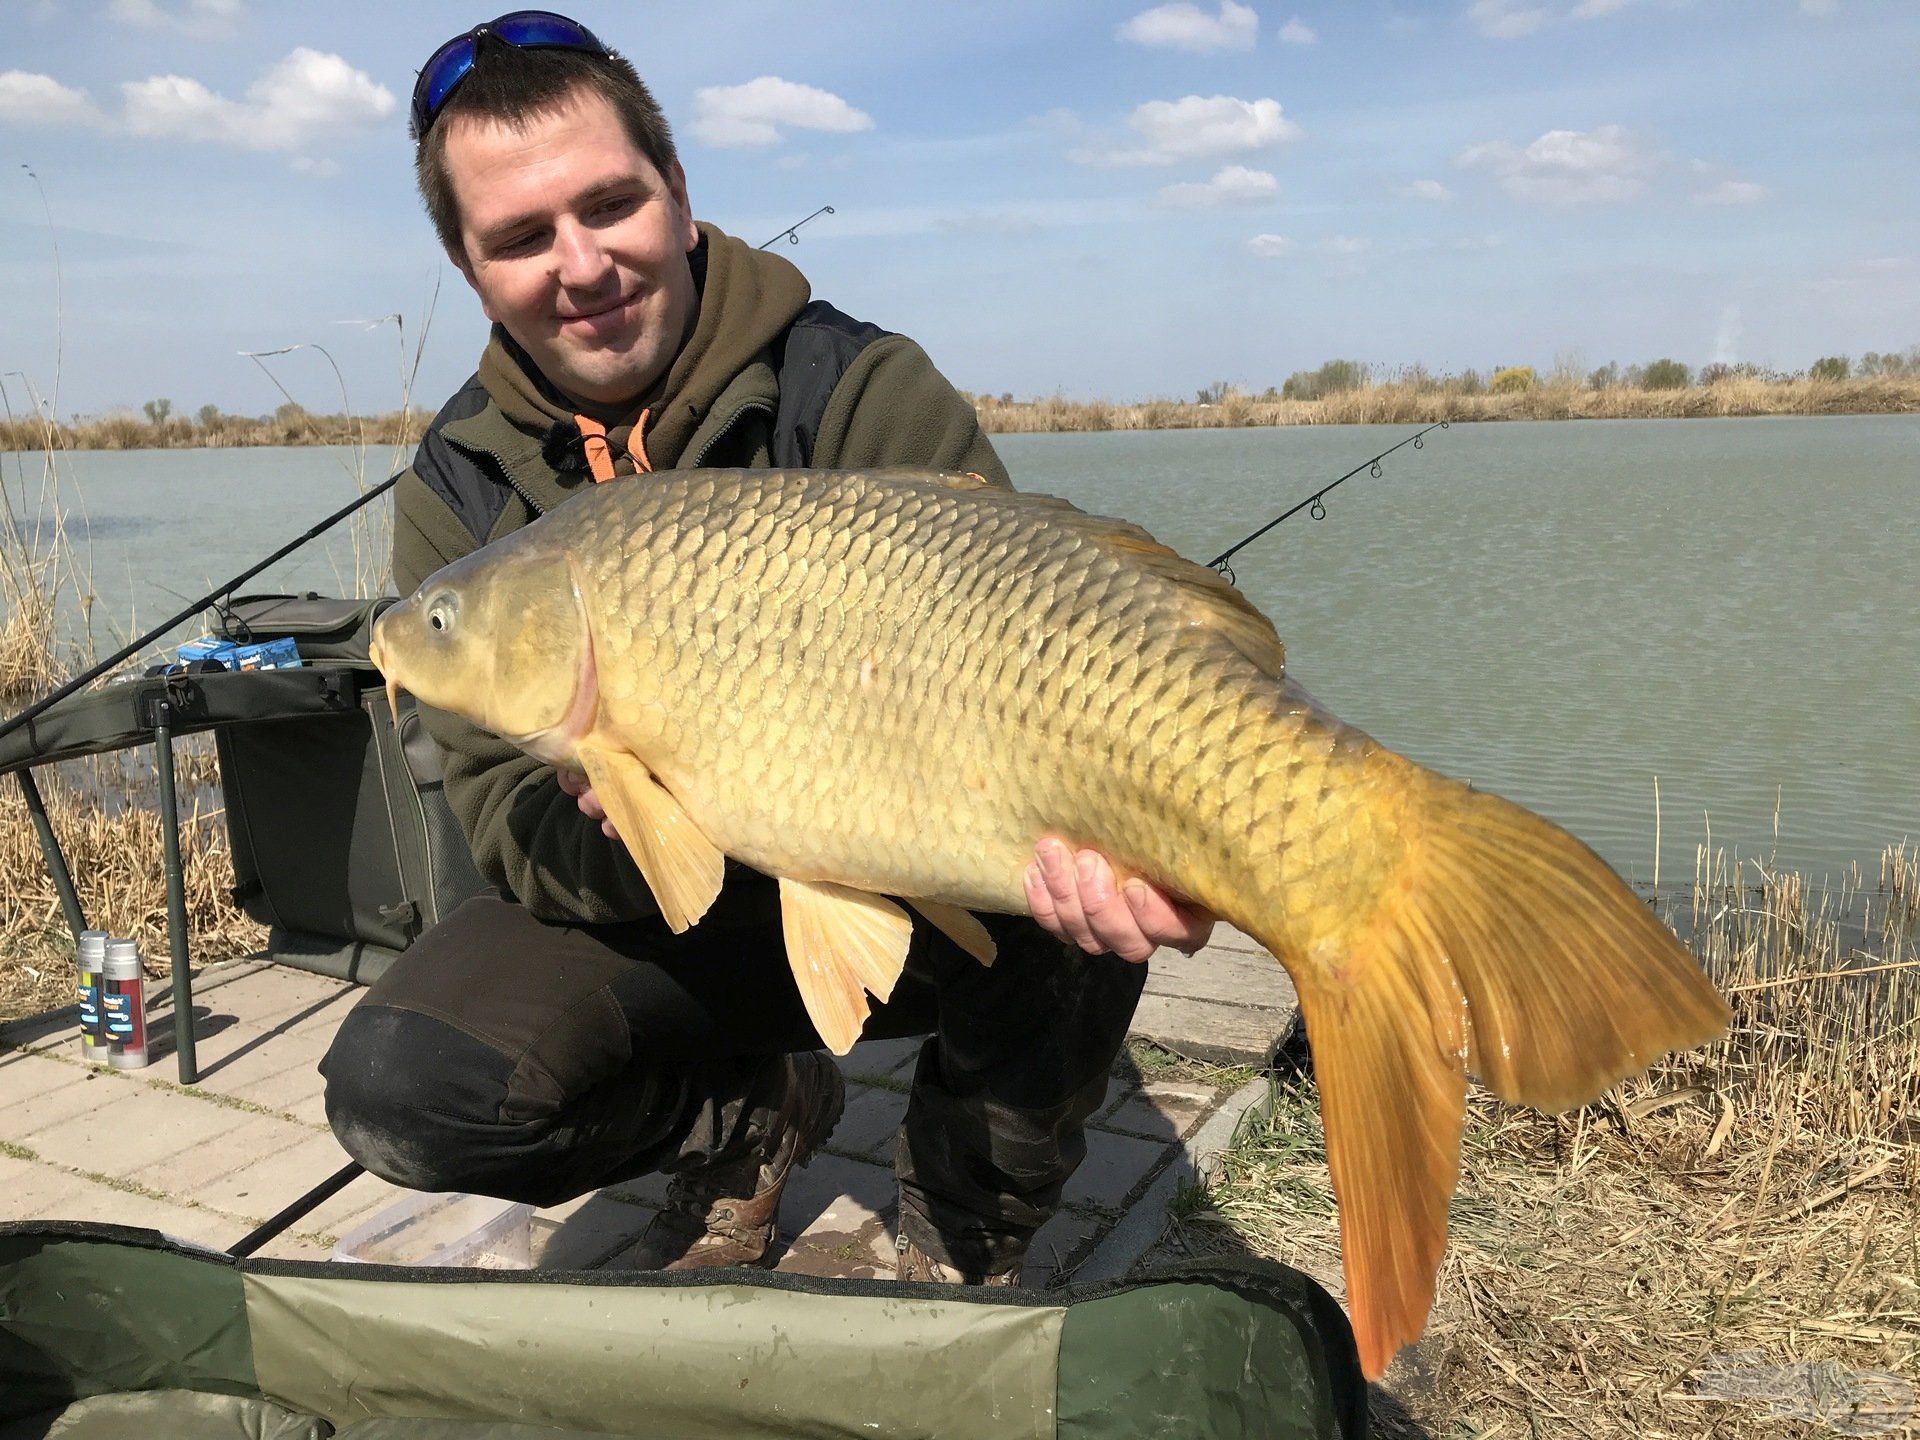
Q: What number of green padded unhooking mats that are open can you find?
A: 1